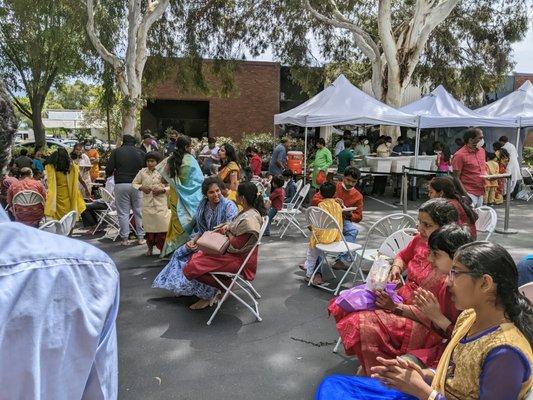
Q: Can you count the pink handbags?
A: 1